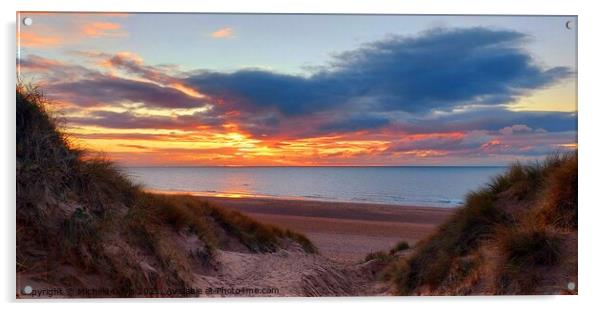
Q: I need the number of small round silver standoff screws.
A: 4